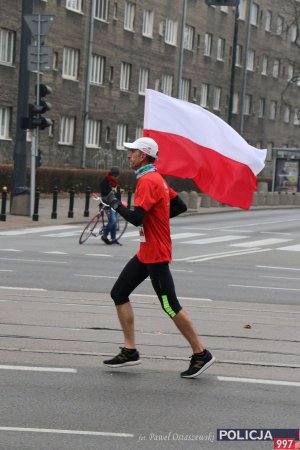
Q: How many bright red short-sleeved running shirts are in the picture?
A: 1